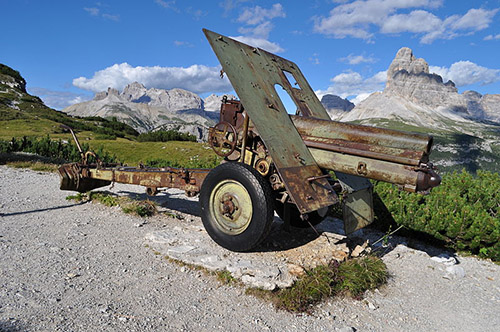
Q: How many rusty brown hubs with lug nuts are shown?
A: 1